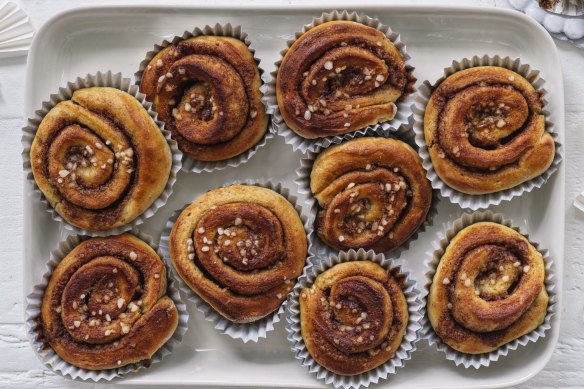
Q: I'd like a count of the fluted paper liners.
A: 9